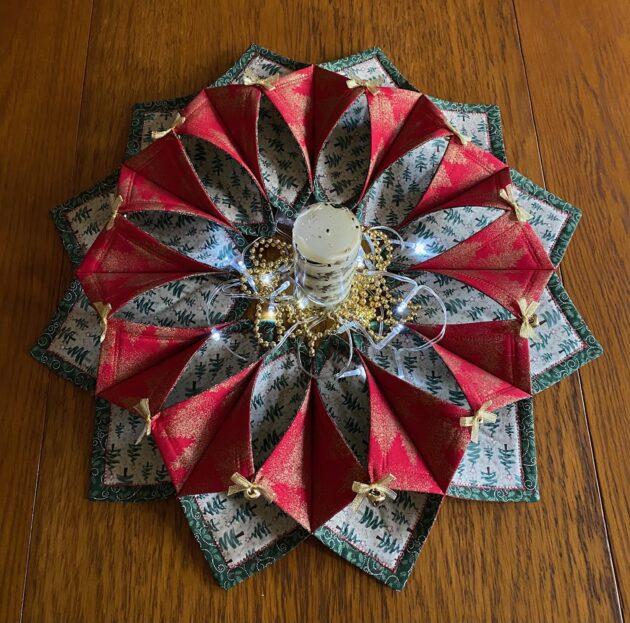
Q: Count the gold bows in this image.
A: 12